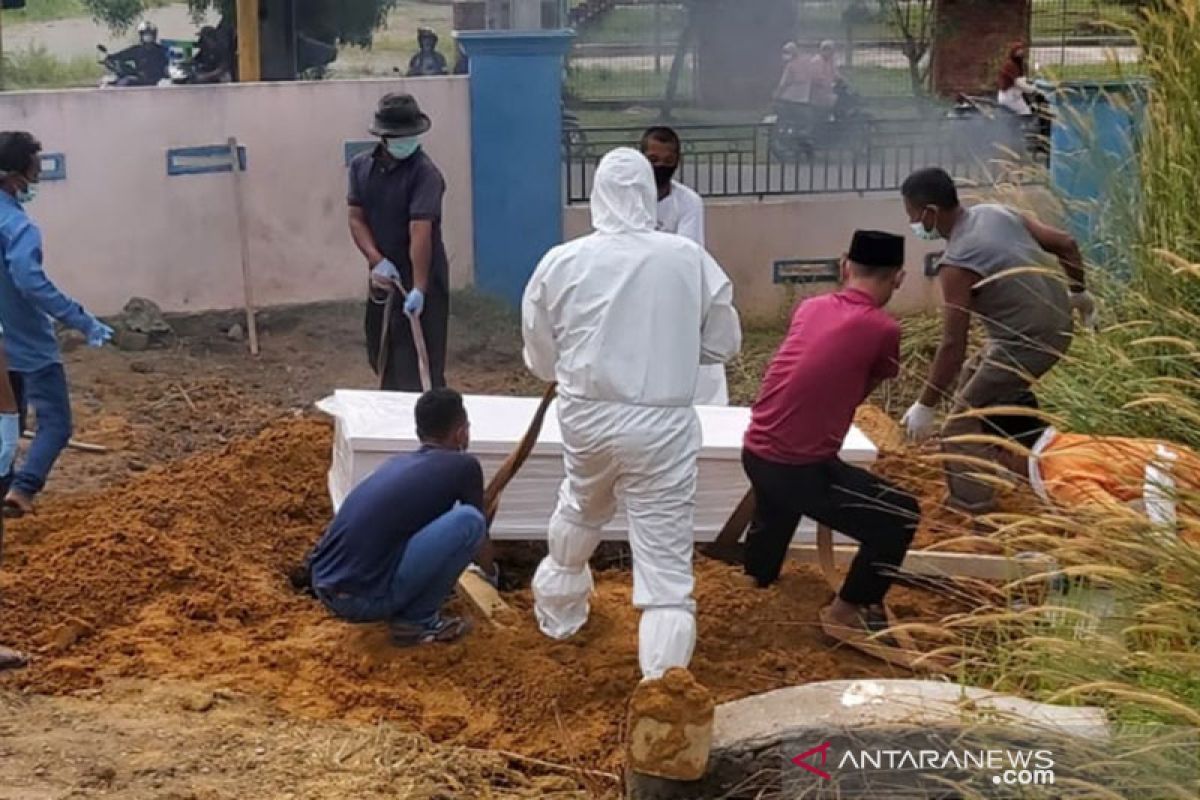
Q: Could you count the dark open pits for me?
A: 1